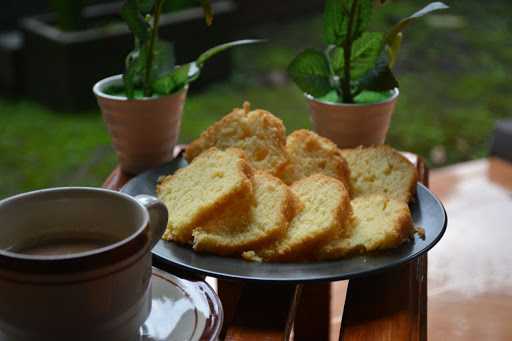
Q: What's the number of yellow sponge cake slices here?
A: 7